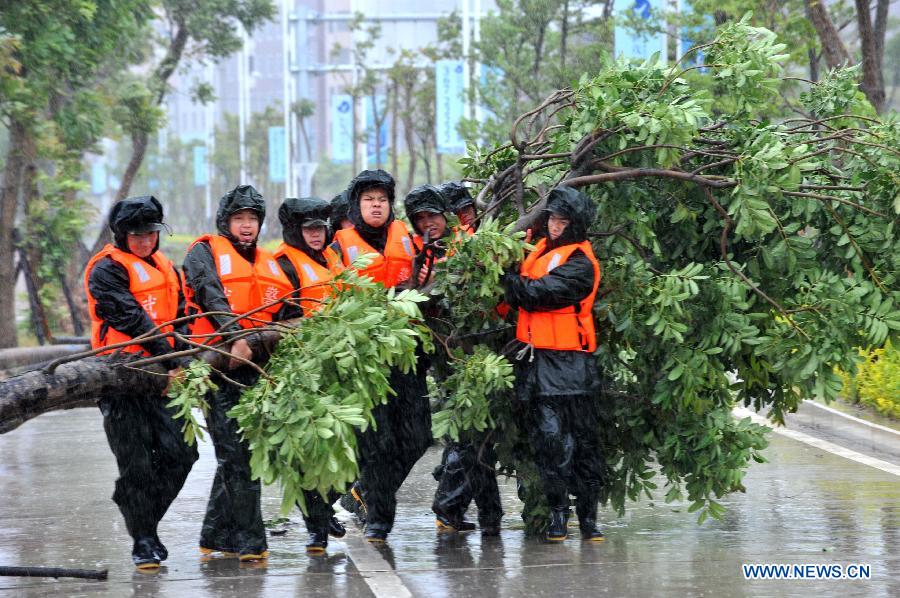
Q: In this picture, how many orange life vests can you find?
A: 7